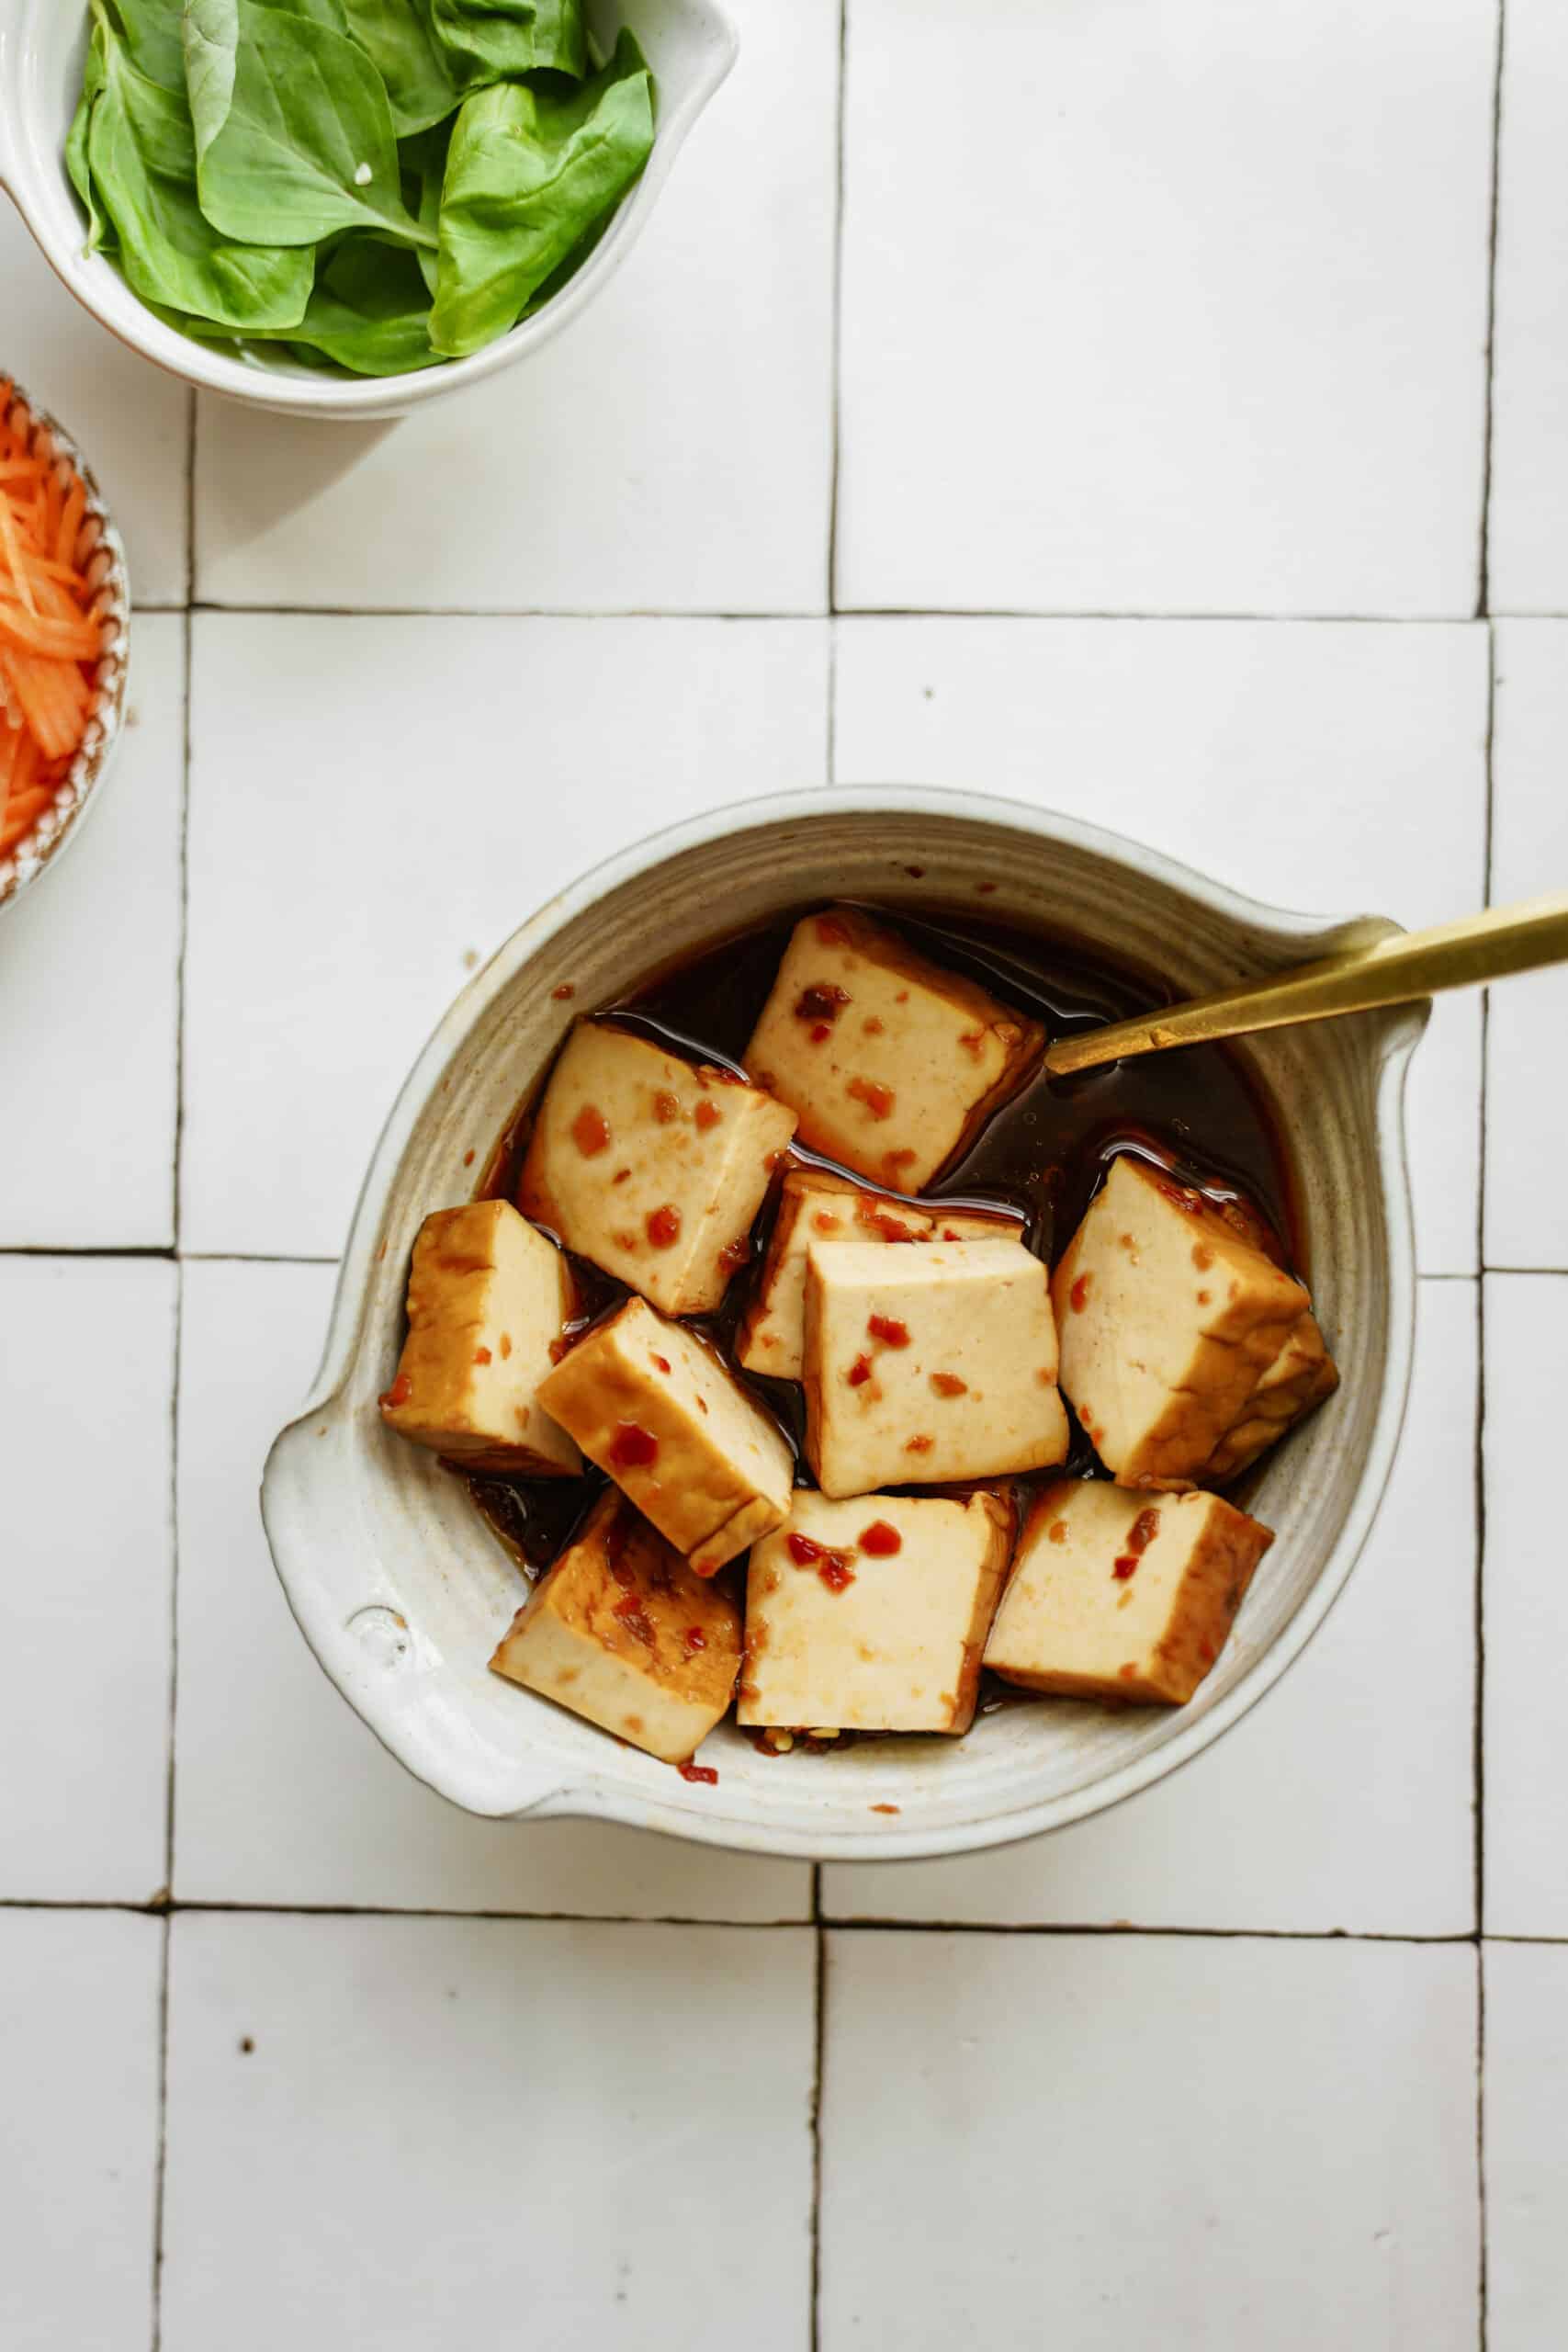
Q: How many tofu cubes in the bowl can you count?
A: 10